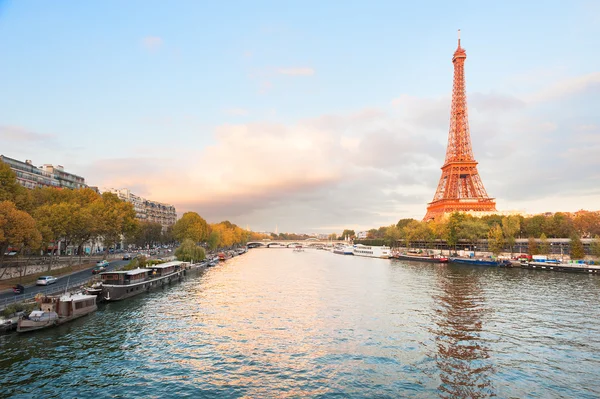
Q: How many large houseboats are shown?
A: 2